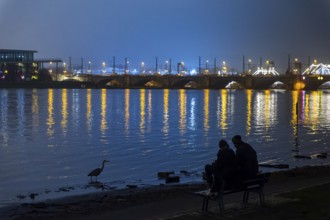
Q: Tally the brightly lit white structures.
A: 2